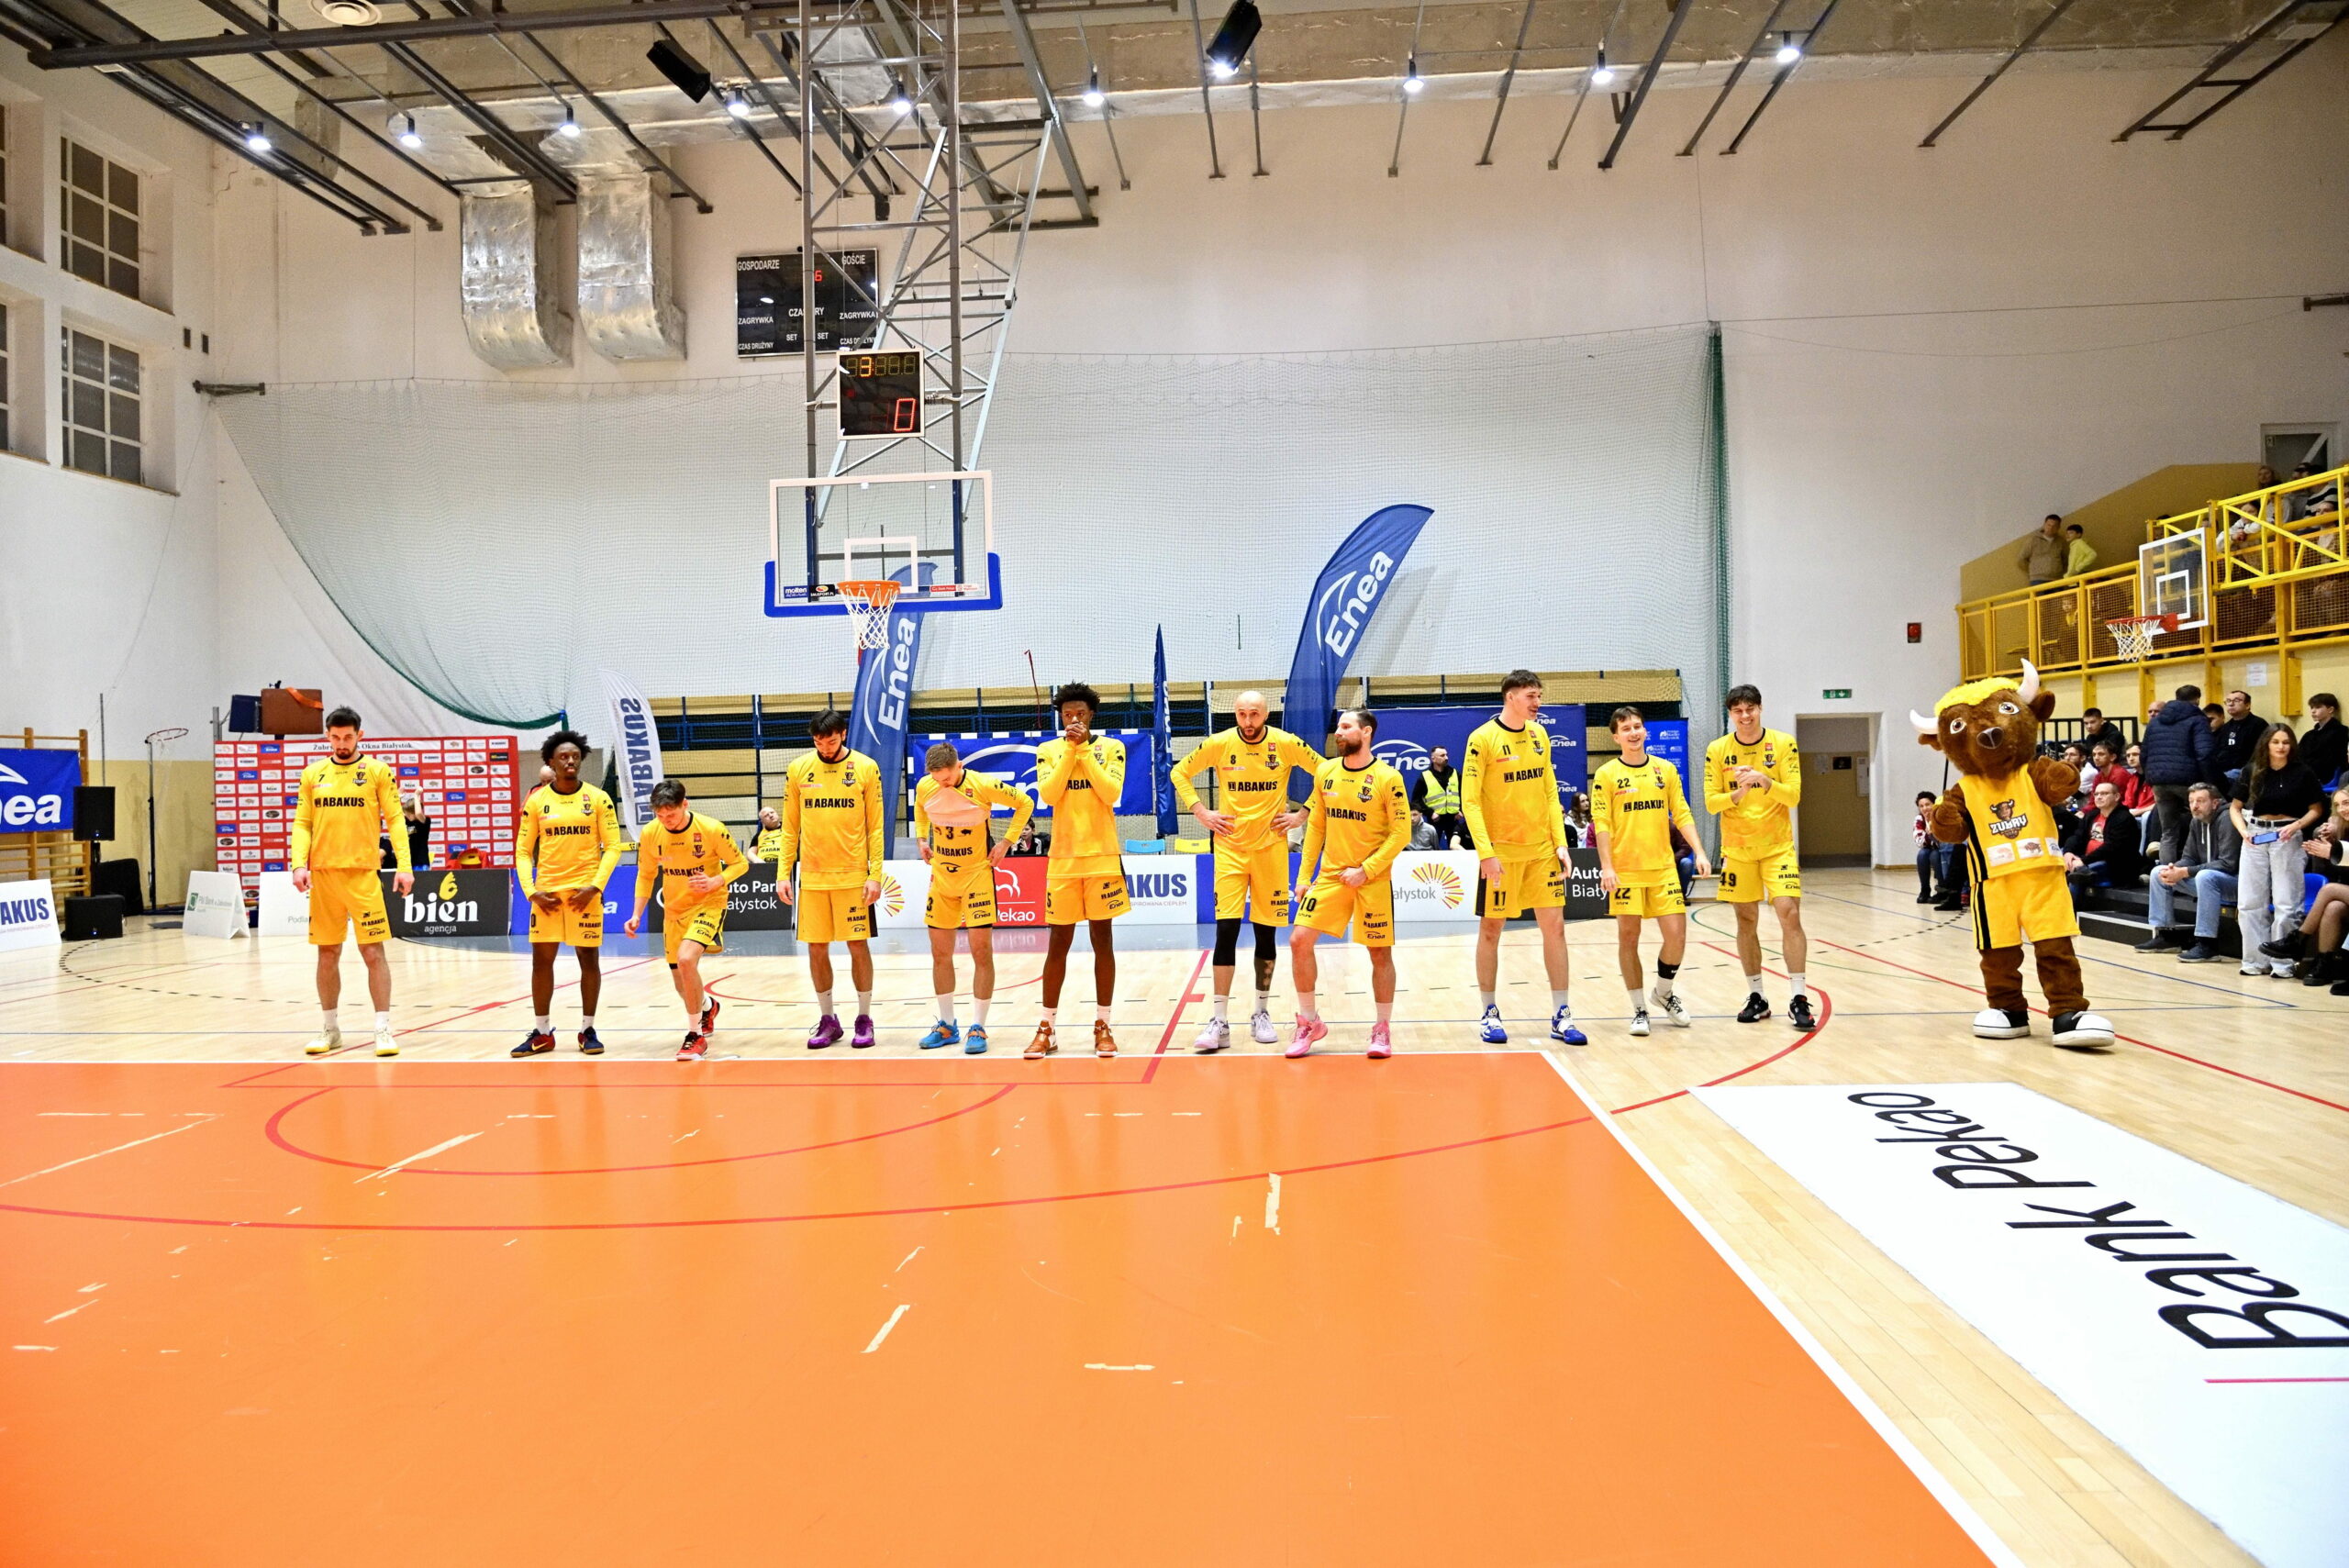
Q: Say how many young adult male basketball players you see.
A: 11